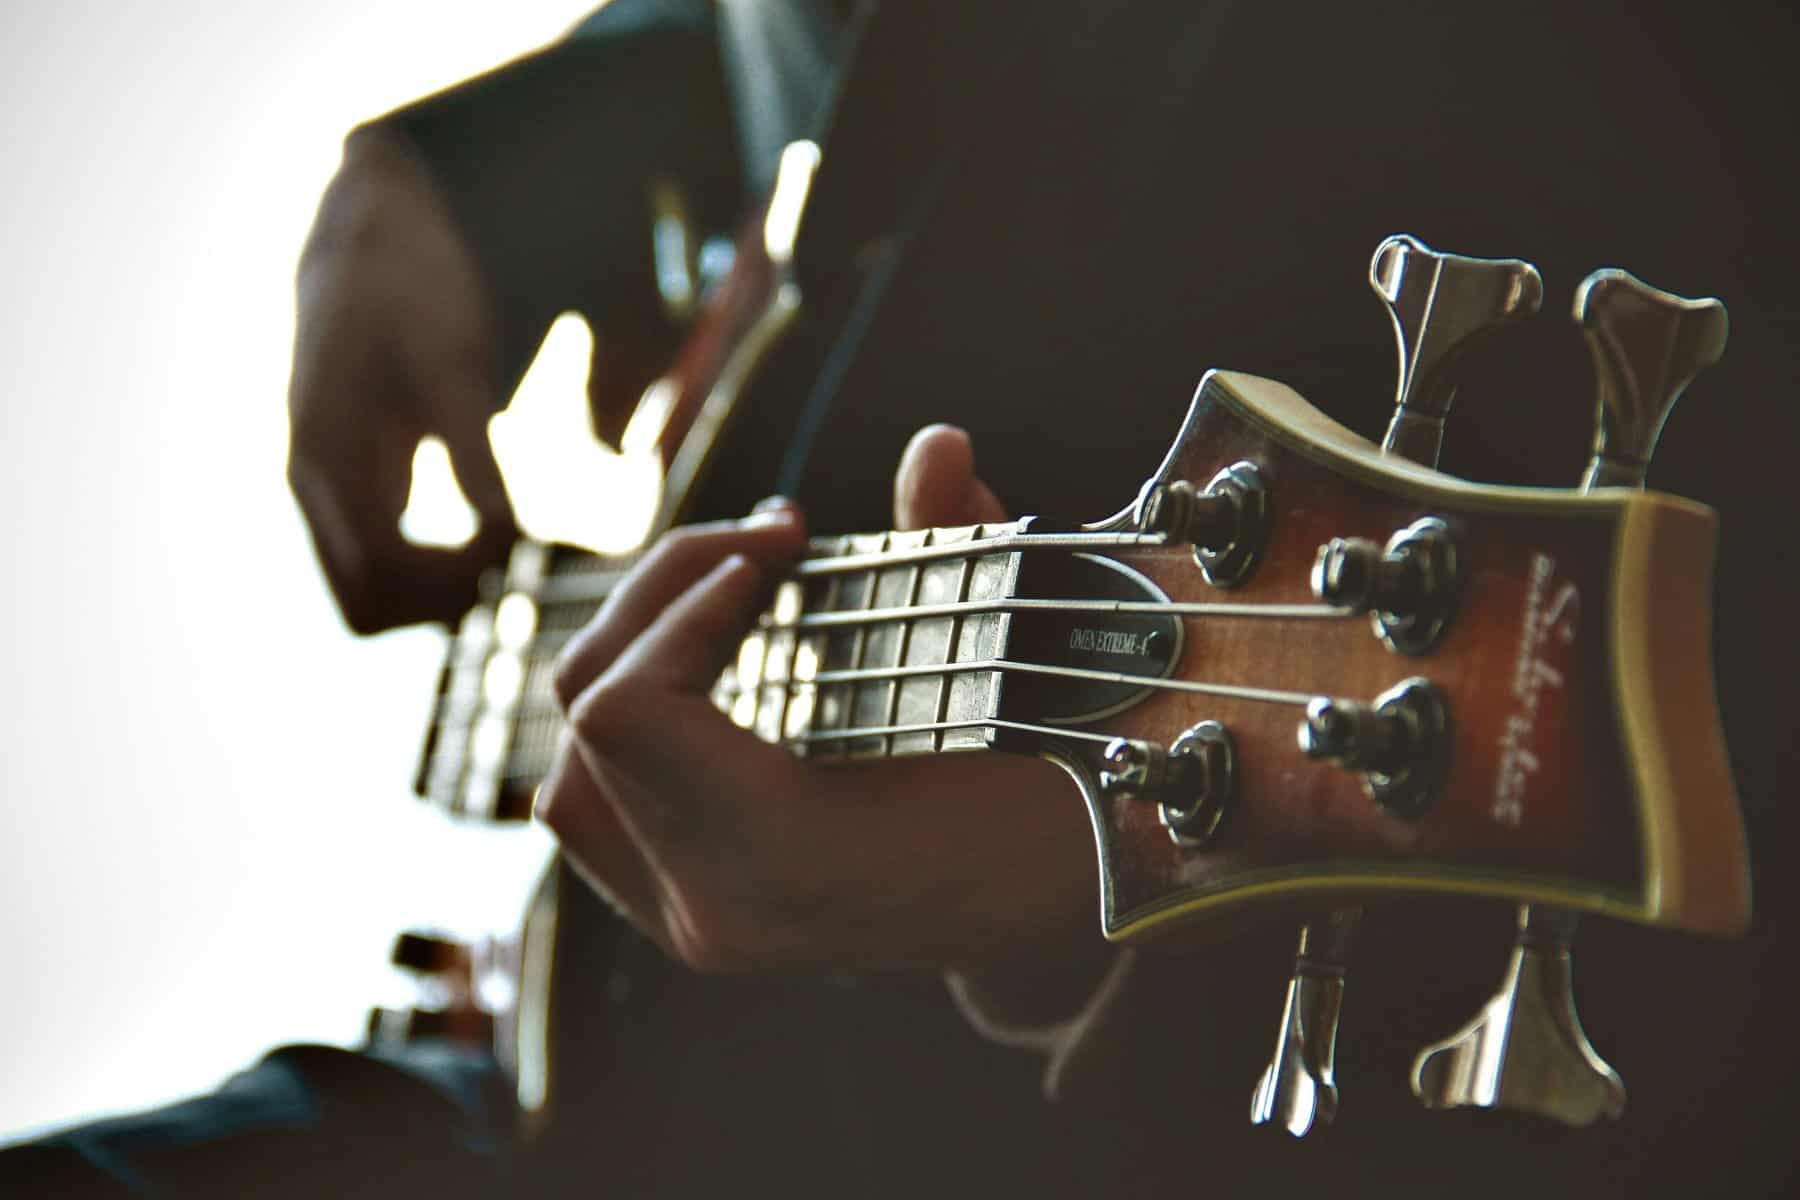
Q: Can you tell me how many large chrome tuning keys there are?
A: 4